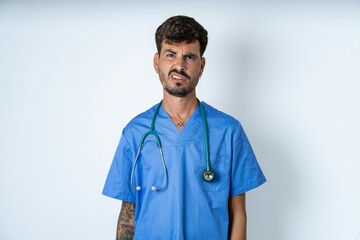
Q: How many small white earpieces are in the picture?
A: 2